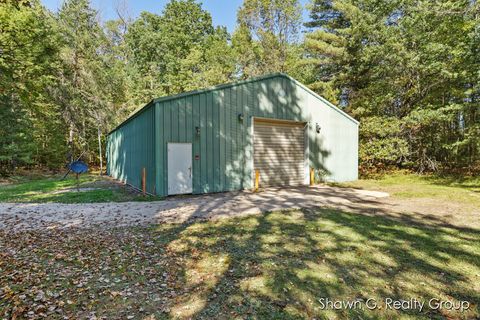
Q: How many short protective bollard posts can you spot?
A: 3